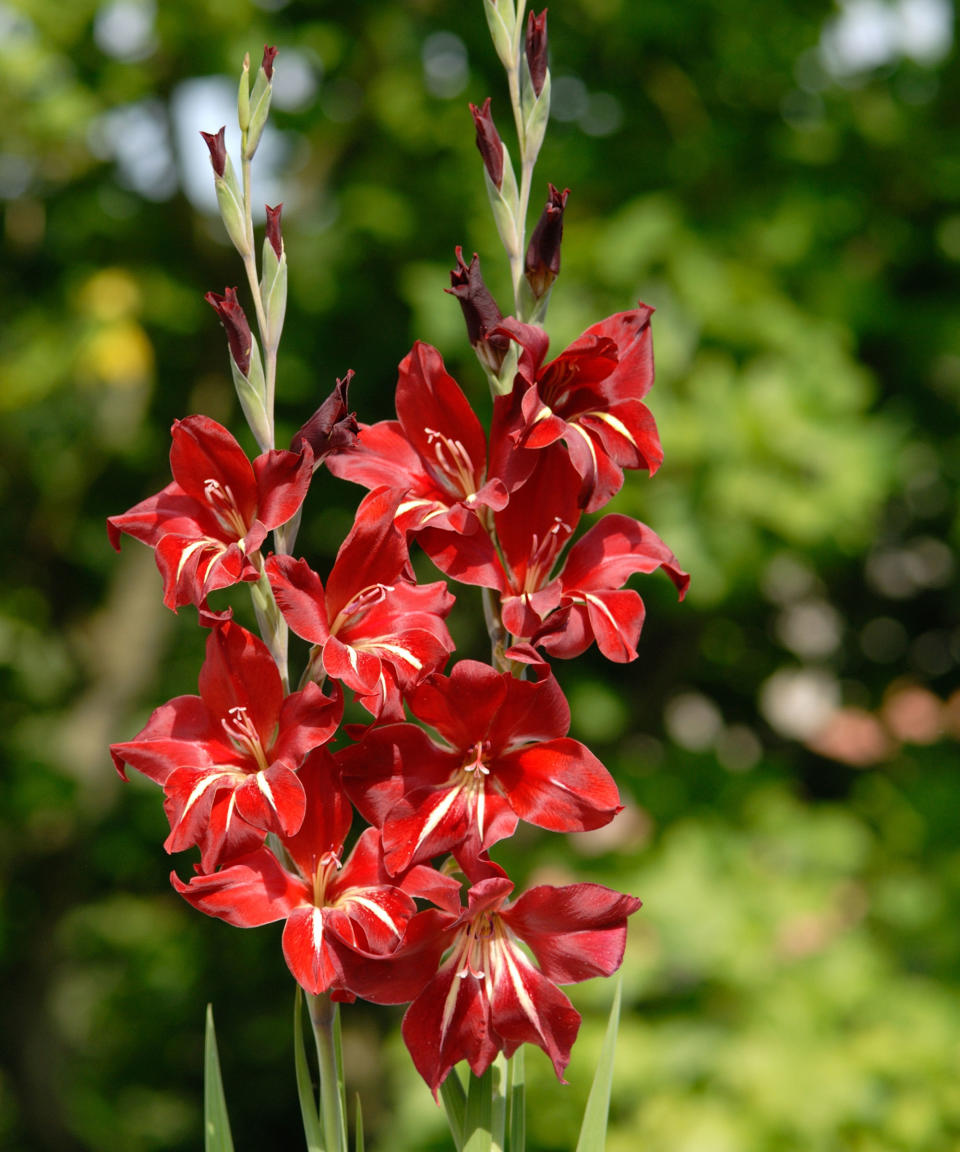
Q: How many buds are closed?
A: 11